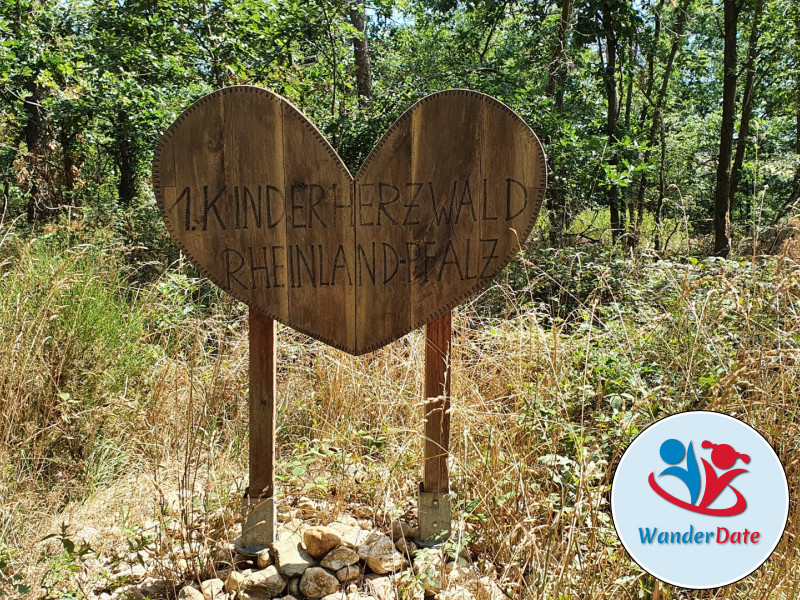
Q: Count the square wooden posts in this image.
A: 2